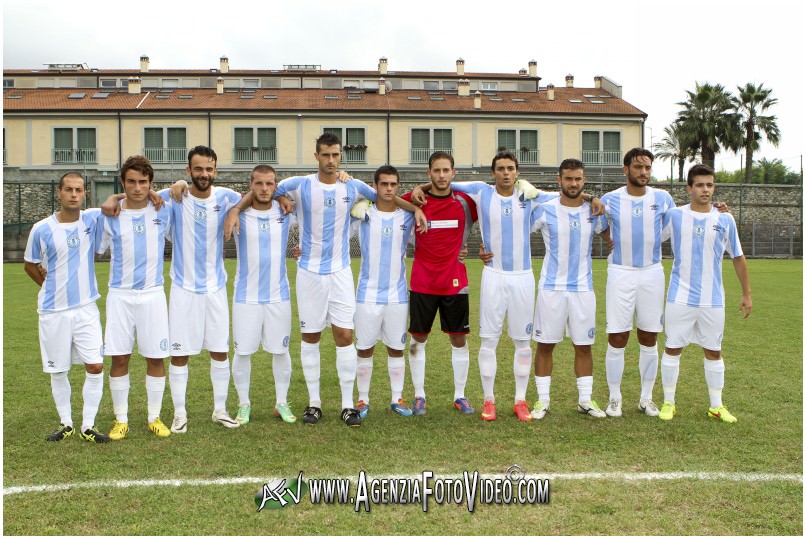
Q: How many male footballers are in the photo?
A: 11